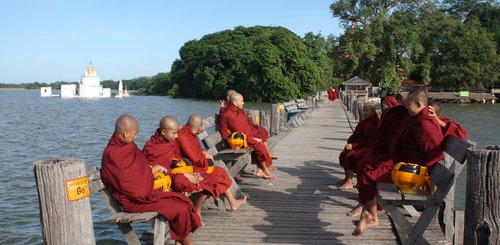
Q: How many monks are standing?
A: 2